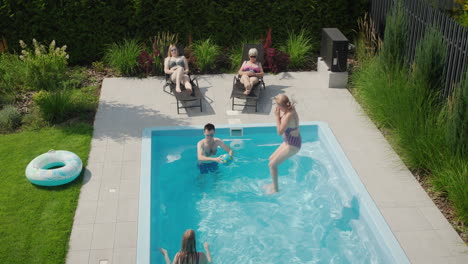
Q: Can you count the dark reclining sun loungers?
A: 2